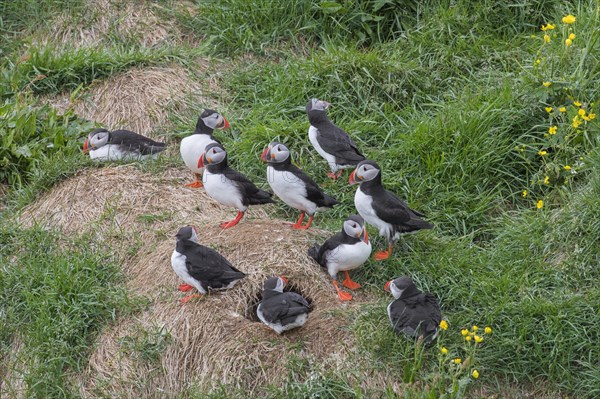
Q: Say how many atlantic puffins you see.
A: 10